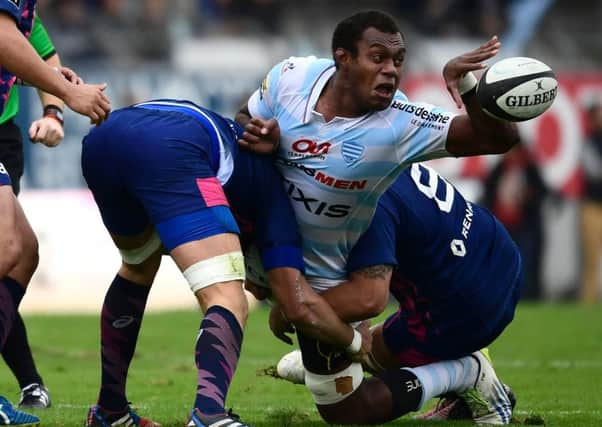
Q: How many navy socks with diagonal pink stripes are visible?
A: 3